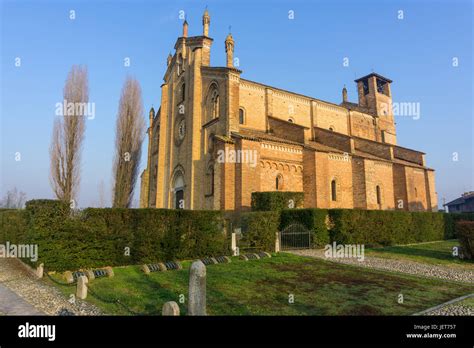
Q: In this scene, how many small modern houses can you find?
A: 1